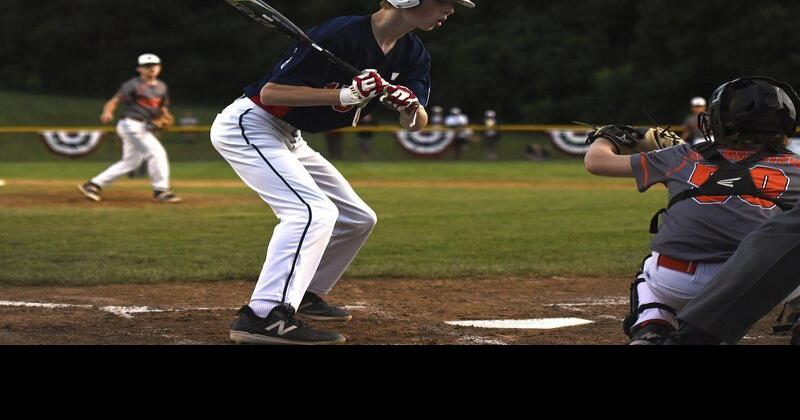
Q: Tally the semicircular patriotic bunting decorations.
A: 3